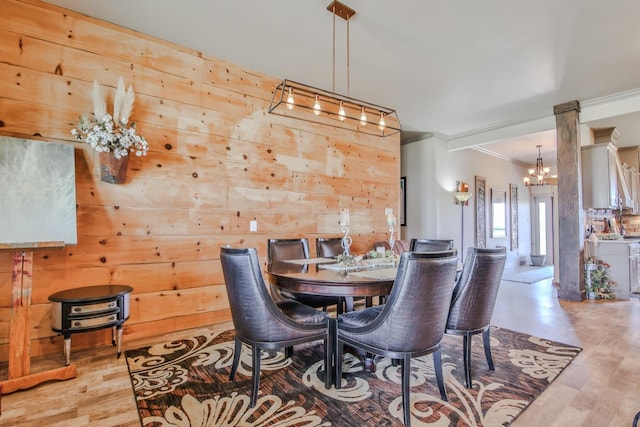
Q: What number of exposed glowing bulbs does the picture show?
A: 5